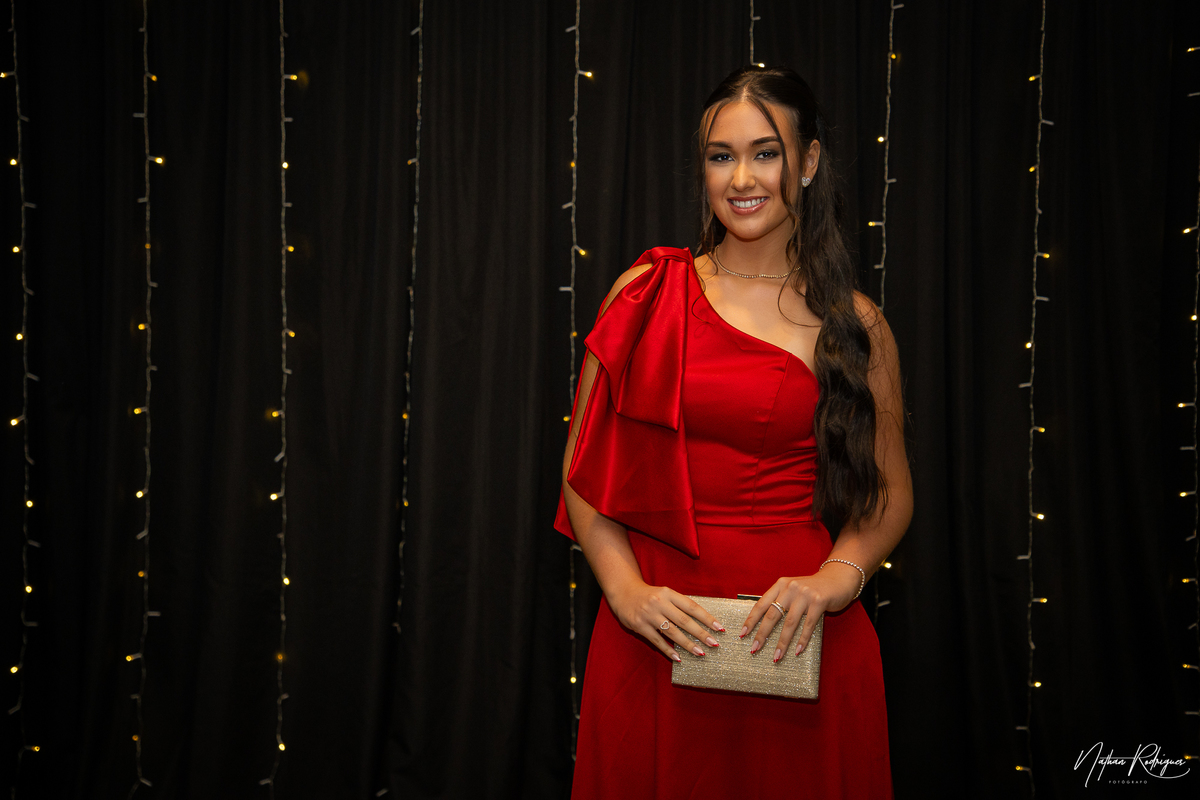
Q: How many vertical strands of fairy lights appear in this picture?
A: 9